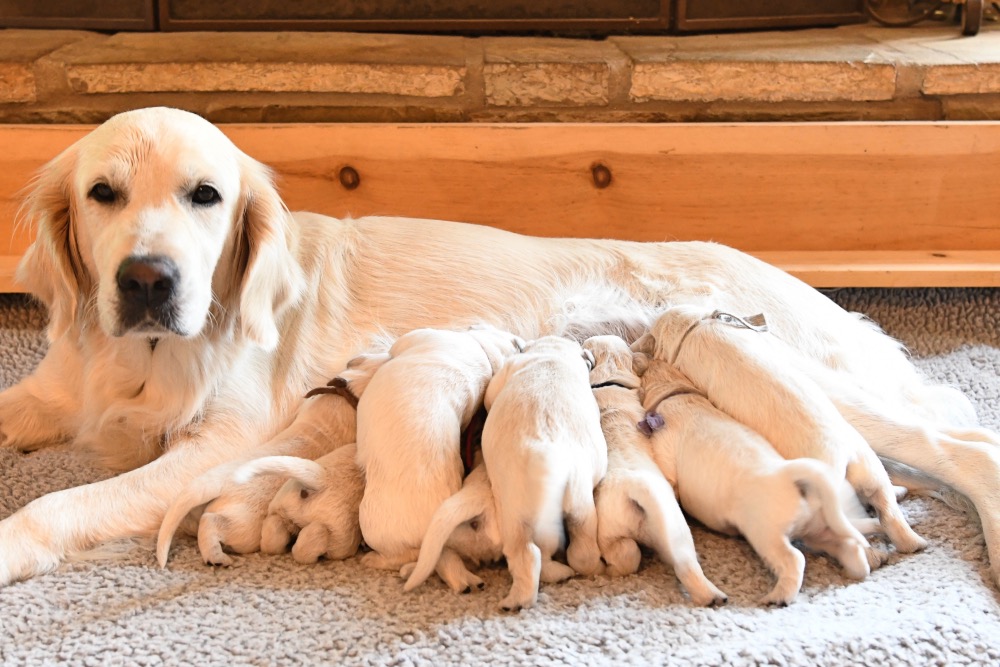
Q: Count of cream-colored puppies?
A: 8